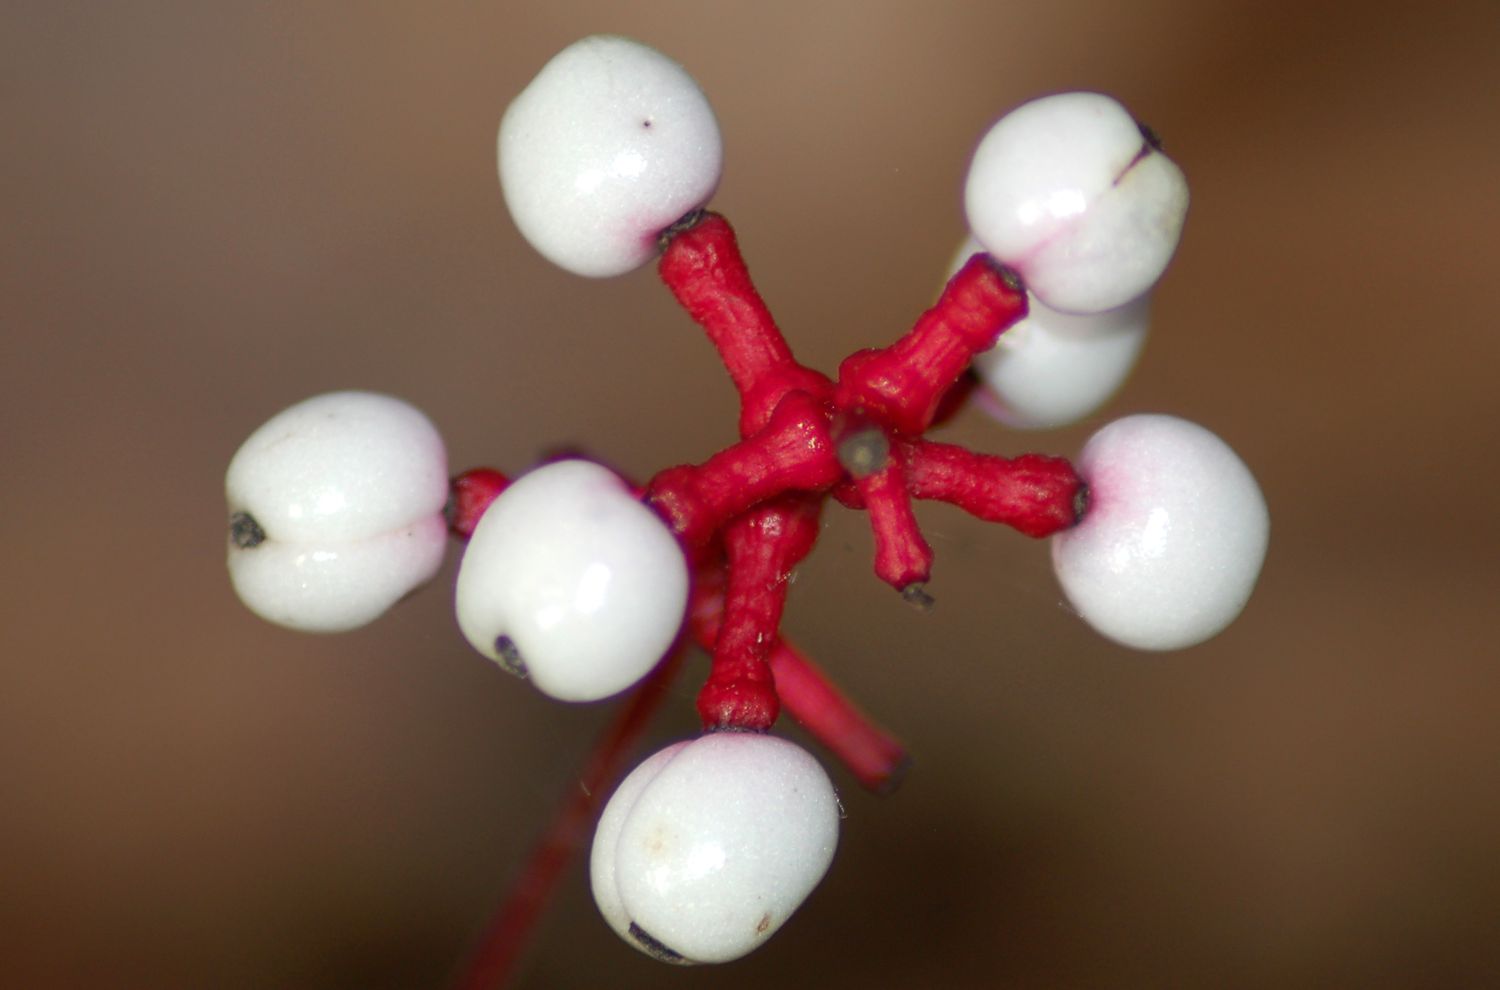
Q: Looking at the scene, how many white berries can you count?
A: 7